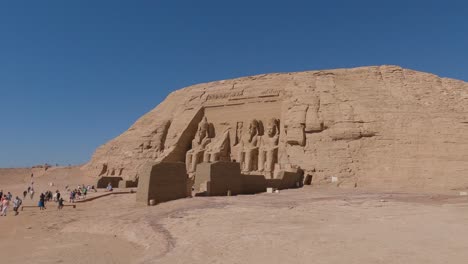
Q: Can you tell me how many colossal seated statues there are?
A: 4